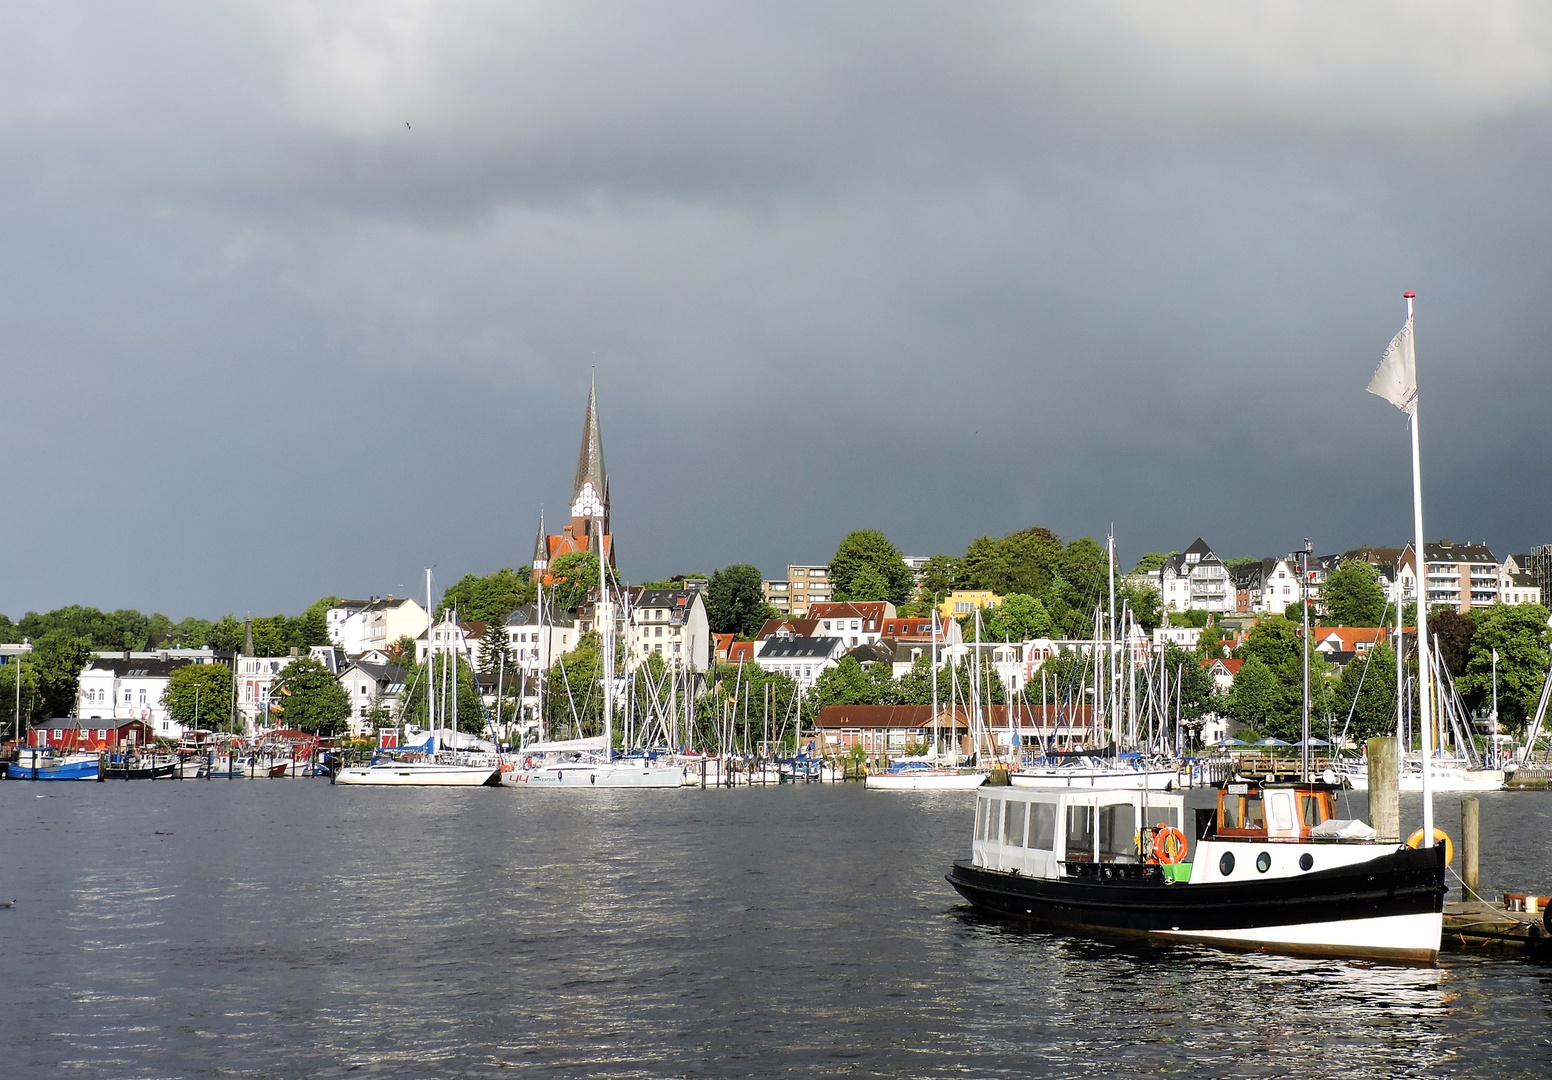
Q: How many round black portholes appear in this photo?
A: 3